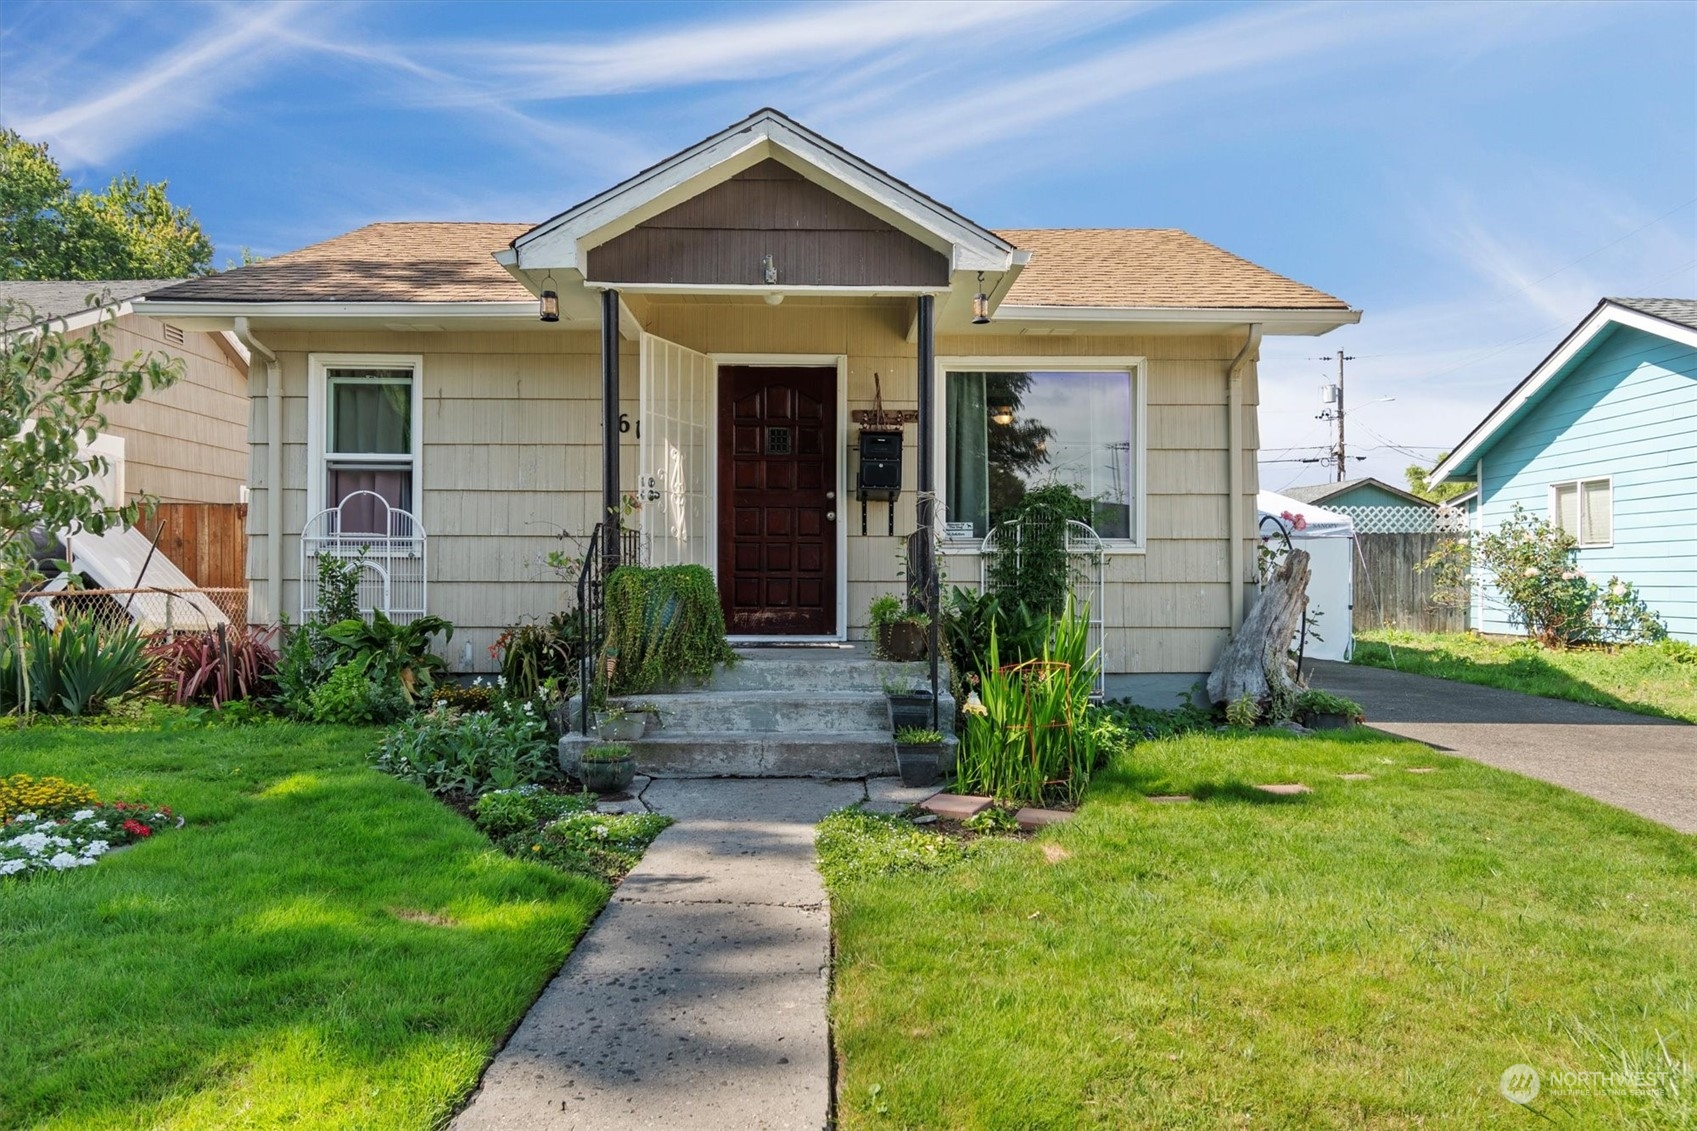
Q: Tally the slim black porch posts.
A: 2